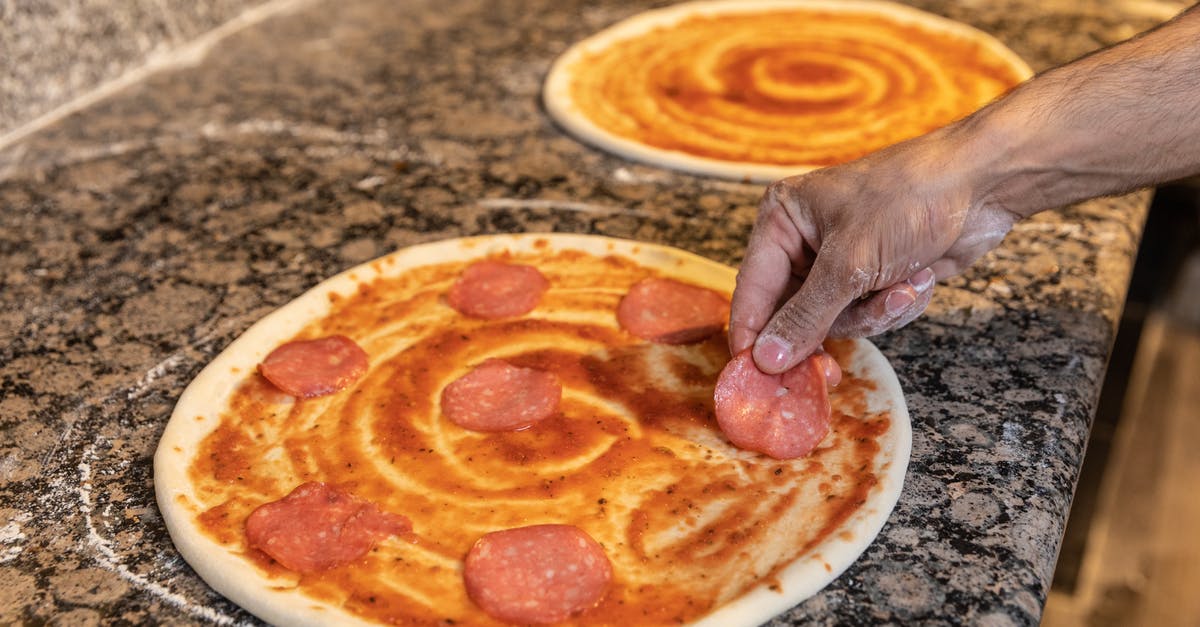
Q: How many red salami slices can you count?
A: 7